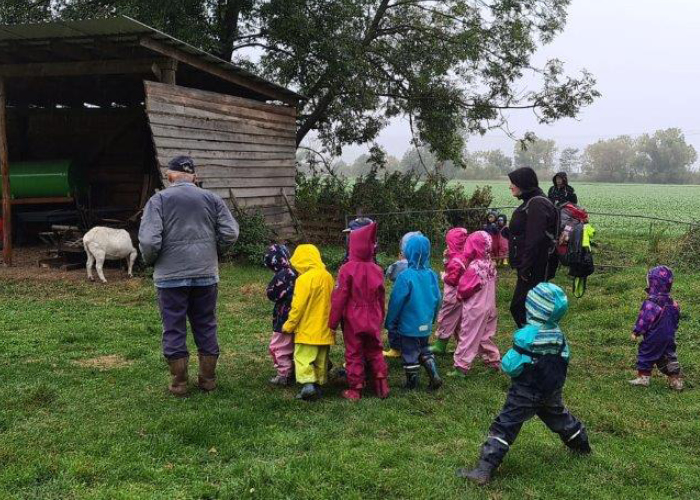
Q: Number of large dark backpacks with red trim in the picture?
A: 1